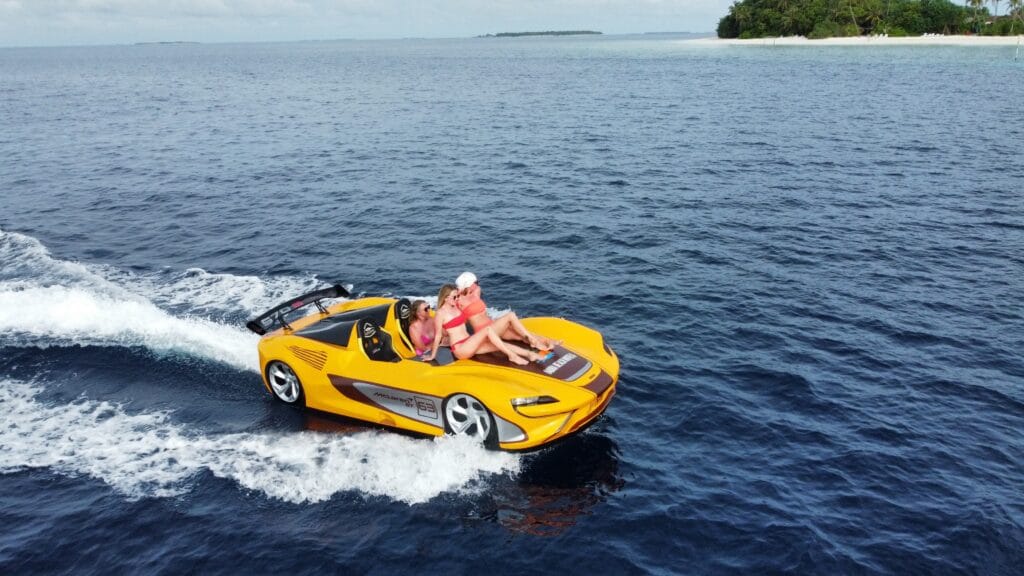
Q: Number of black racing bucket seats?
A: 2